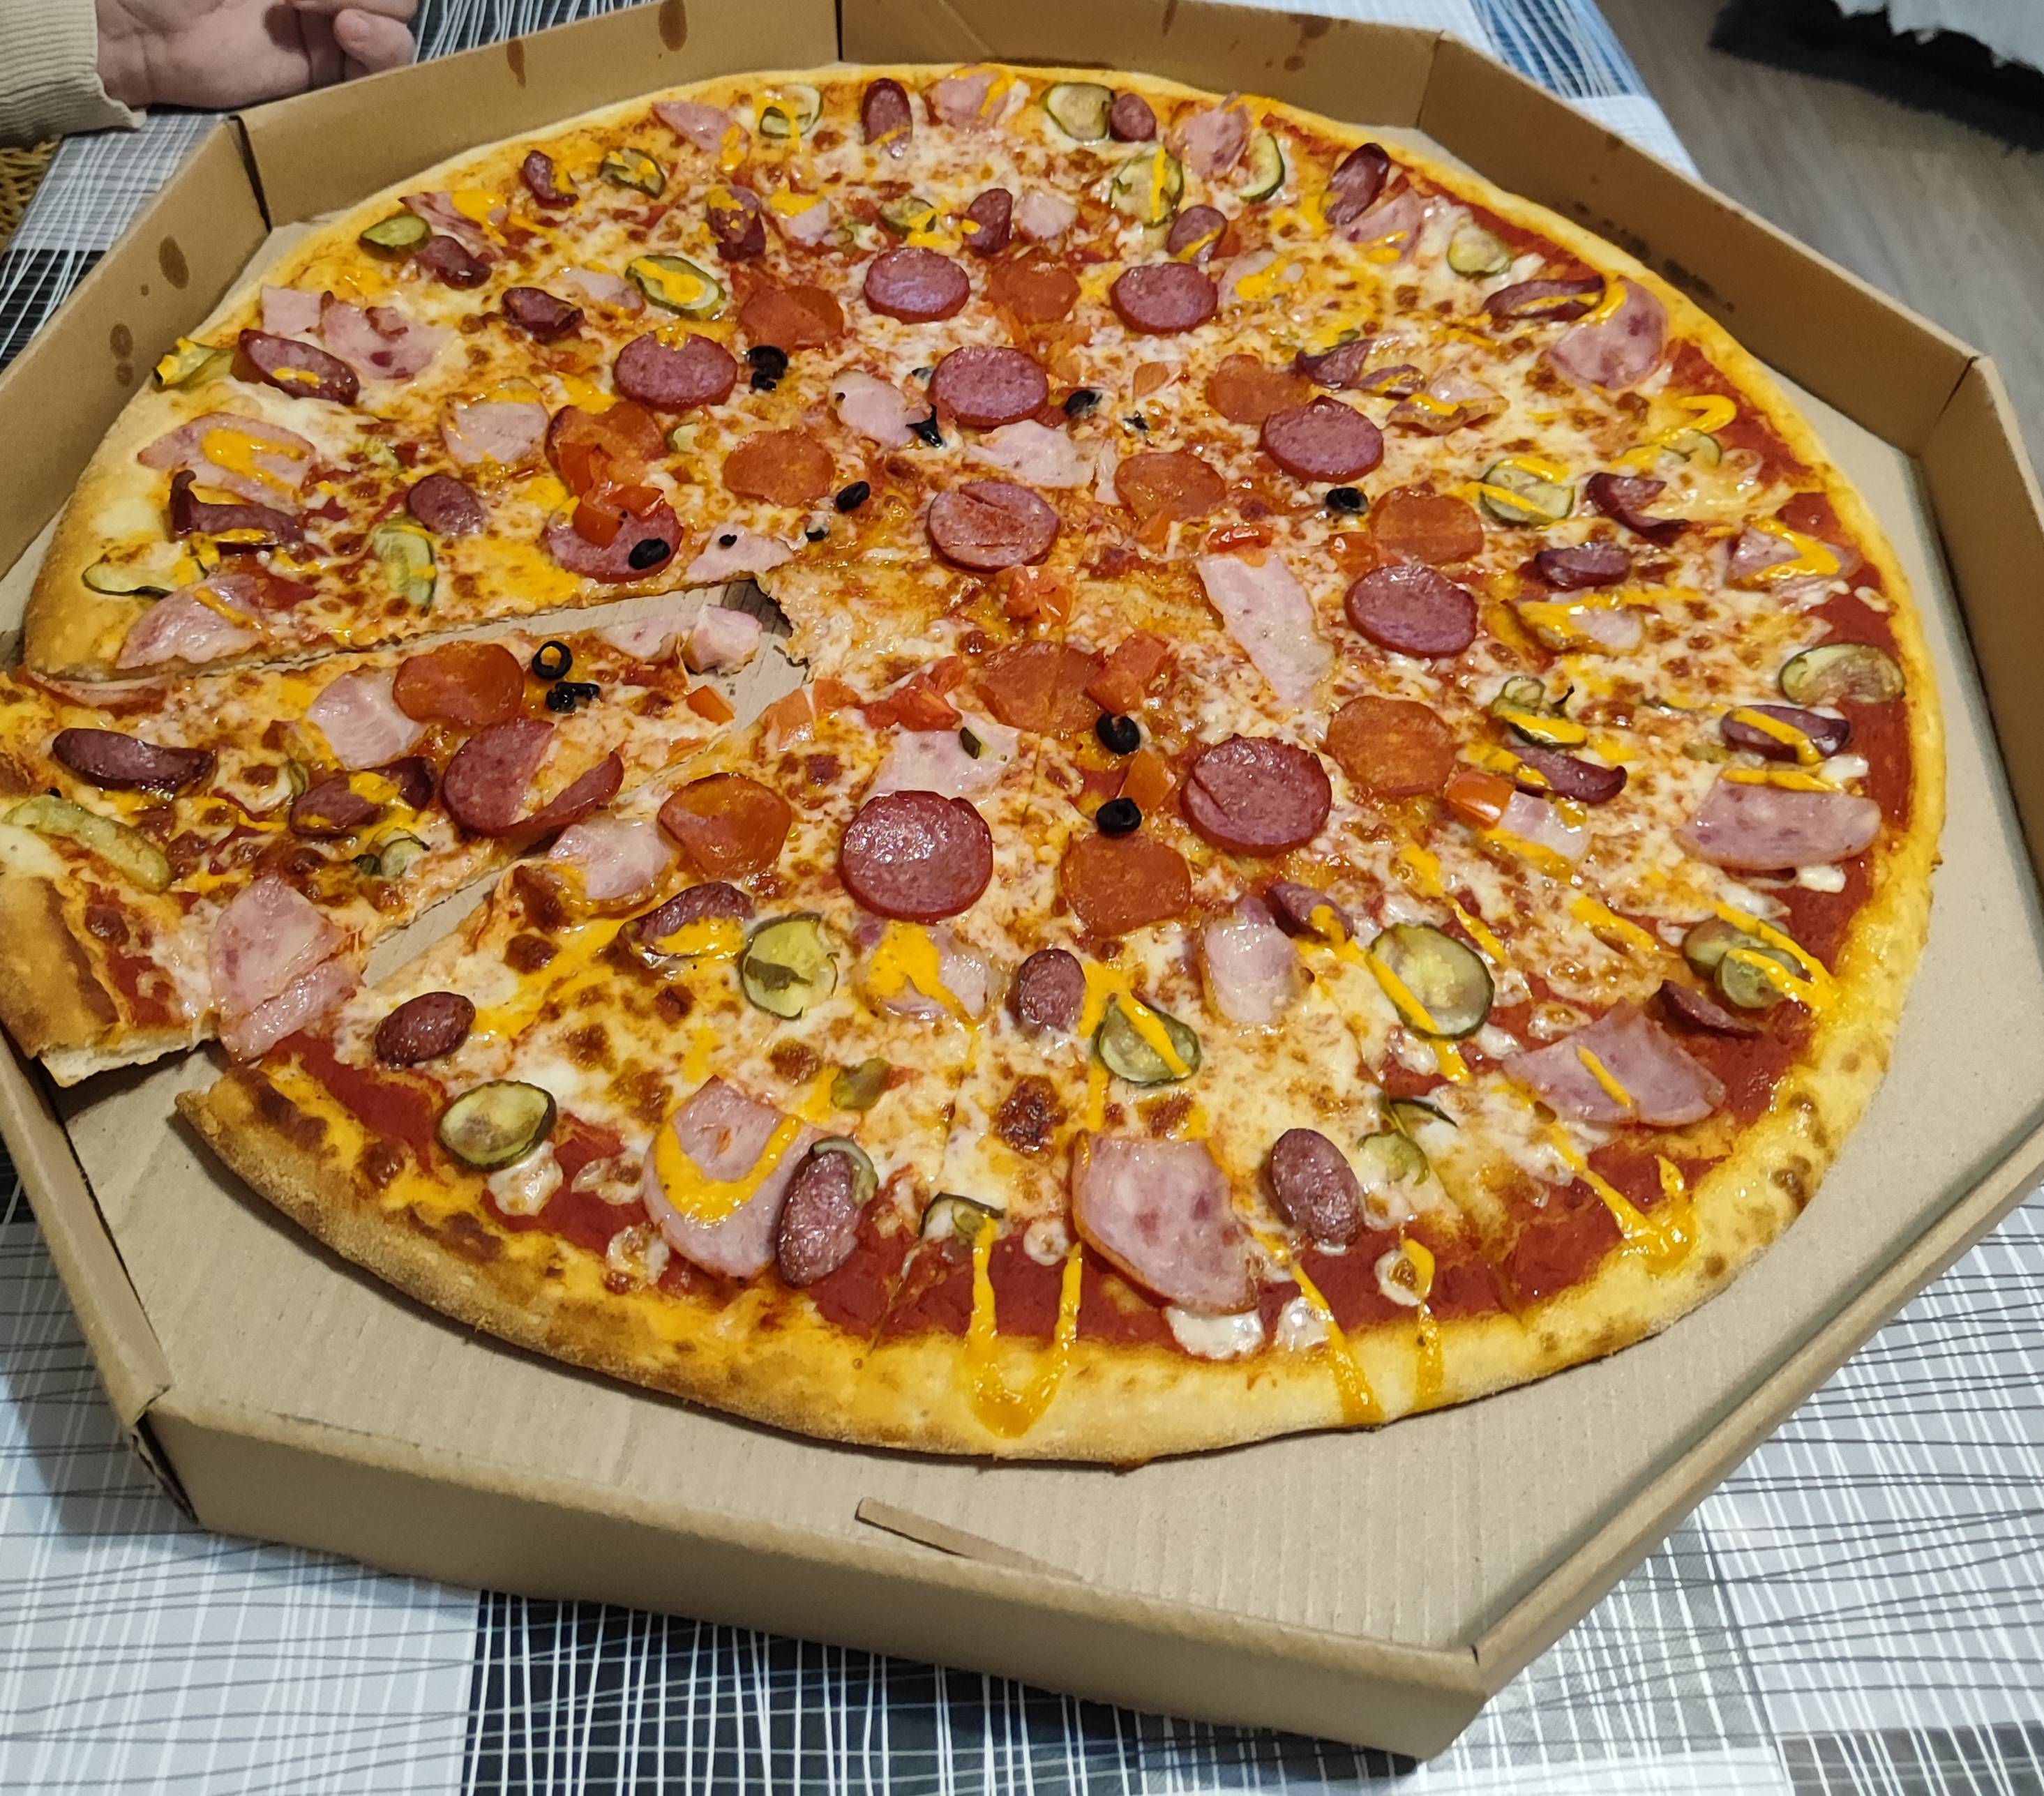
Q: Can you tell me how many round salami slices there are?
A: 11